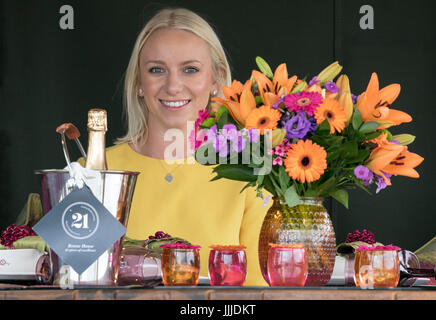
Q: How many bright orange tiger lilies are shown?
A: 4